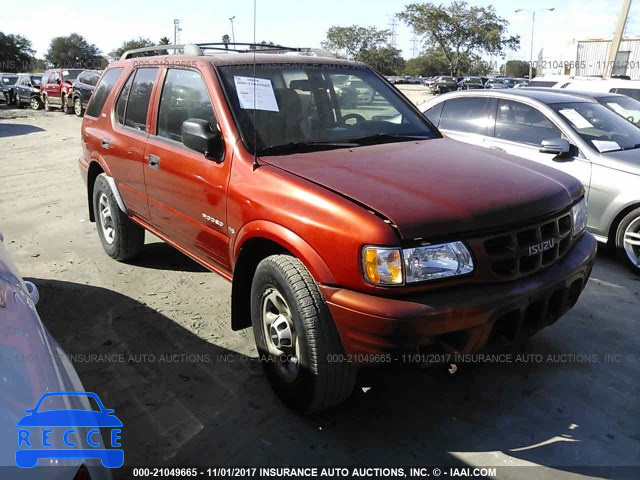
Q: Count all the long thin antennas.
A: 1